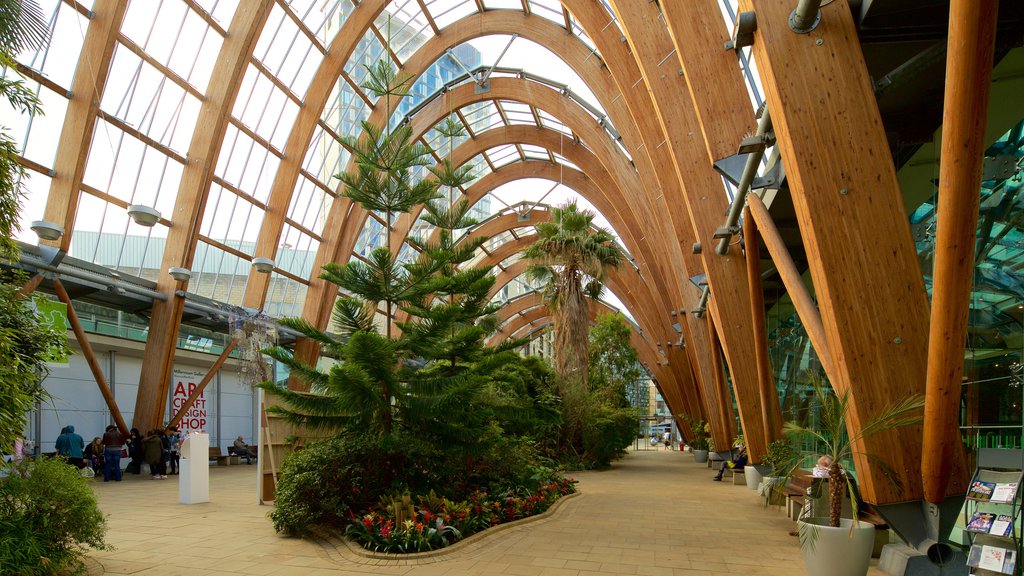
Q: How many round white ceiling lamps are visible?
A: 4